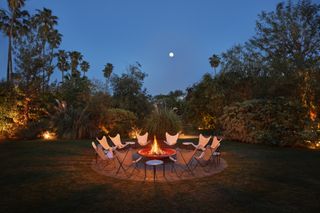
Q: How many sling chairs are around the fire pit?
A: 10